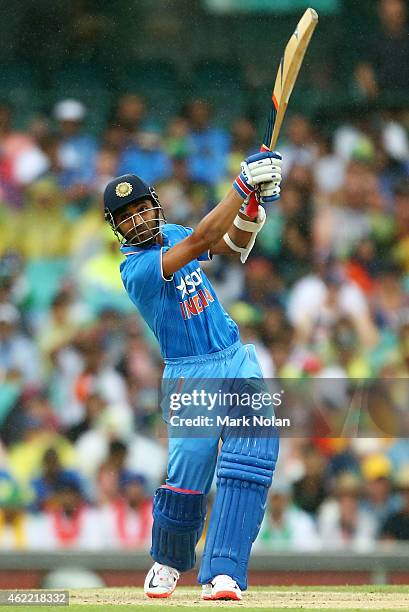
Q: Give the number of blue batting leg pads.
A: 2